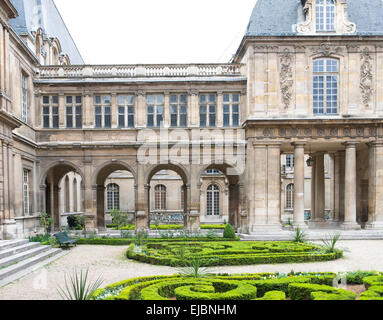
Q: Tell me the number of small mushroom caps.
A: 0